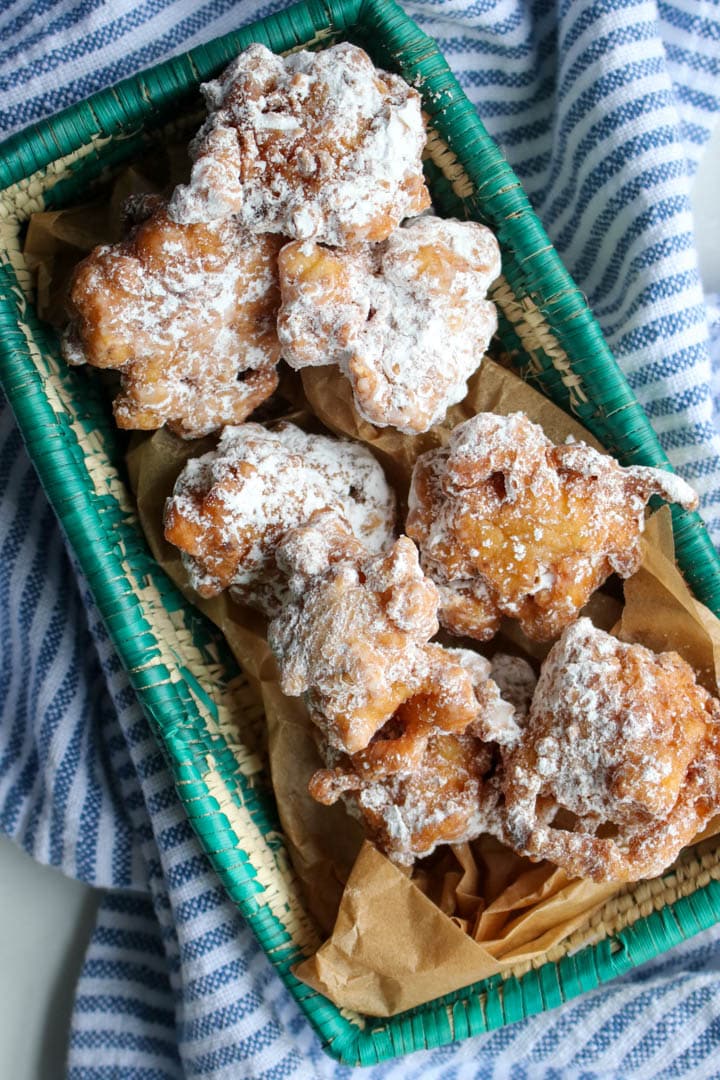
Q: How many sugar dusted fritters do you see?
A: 8